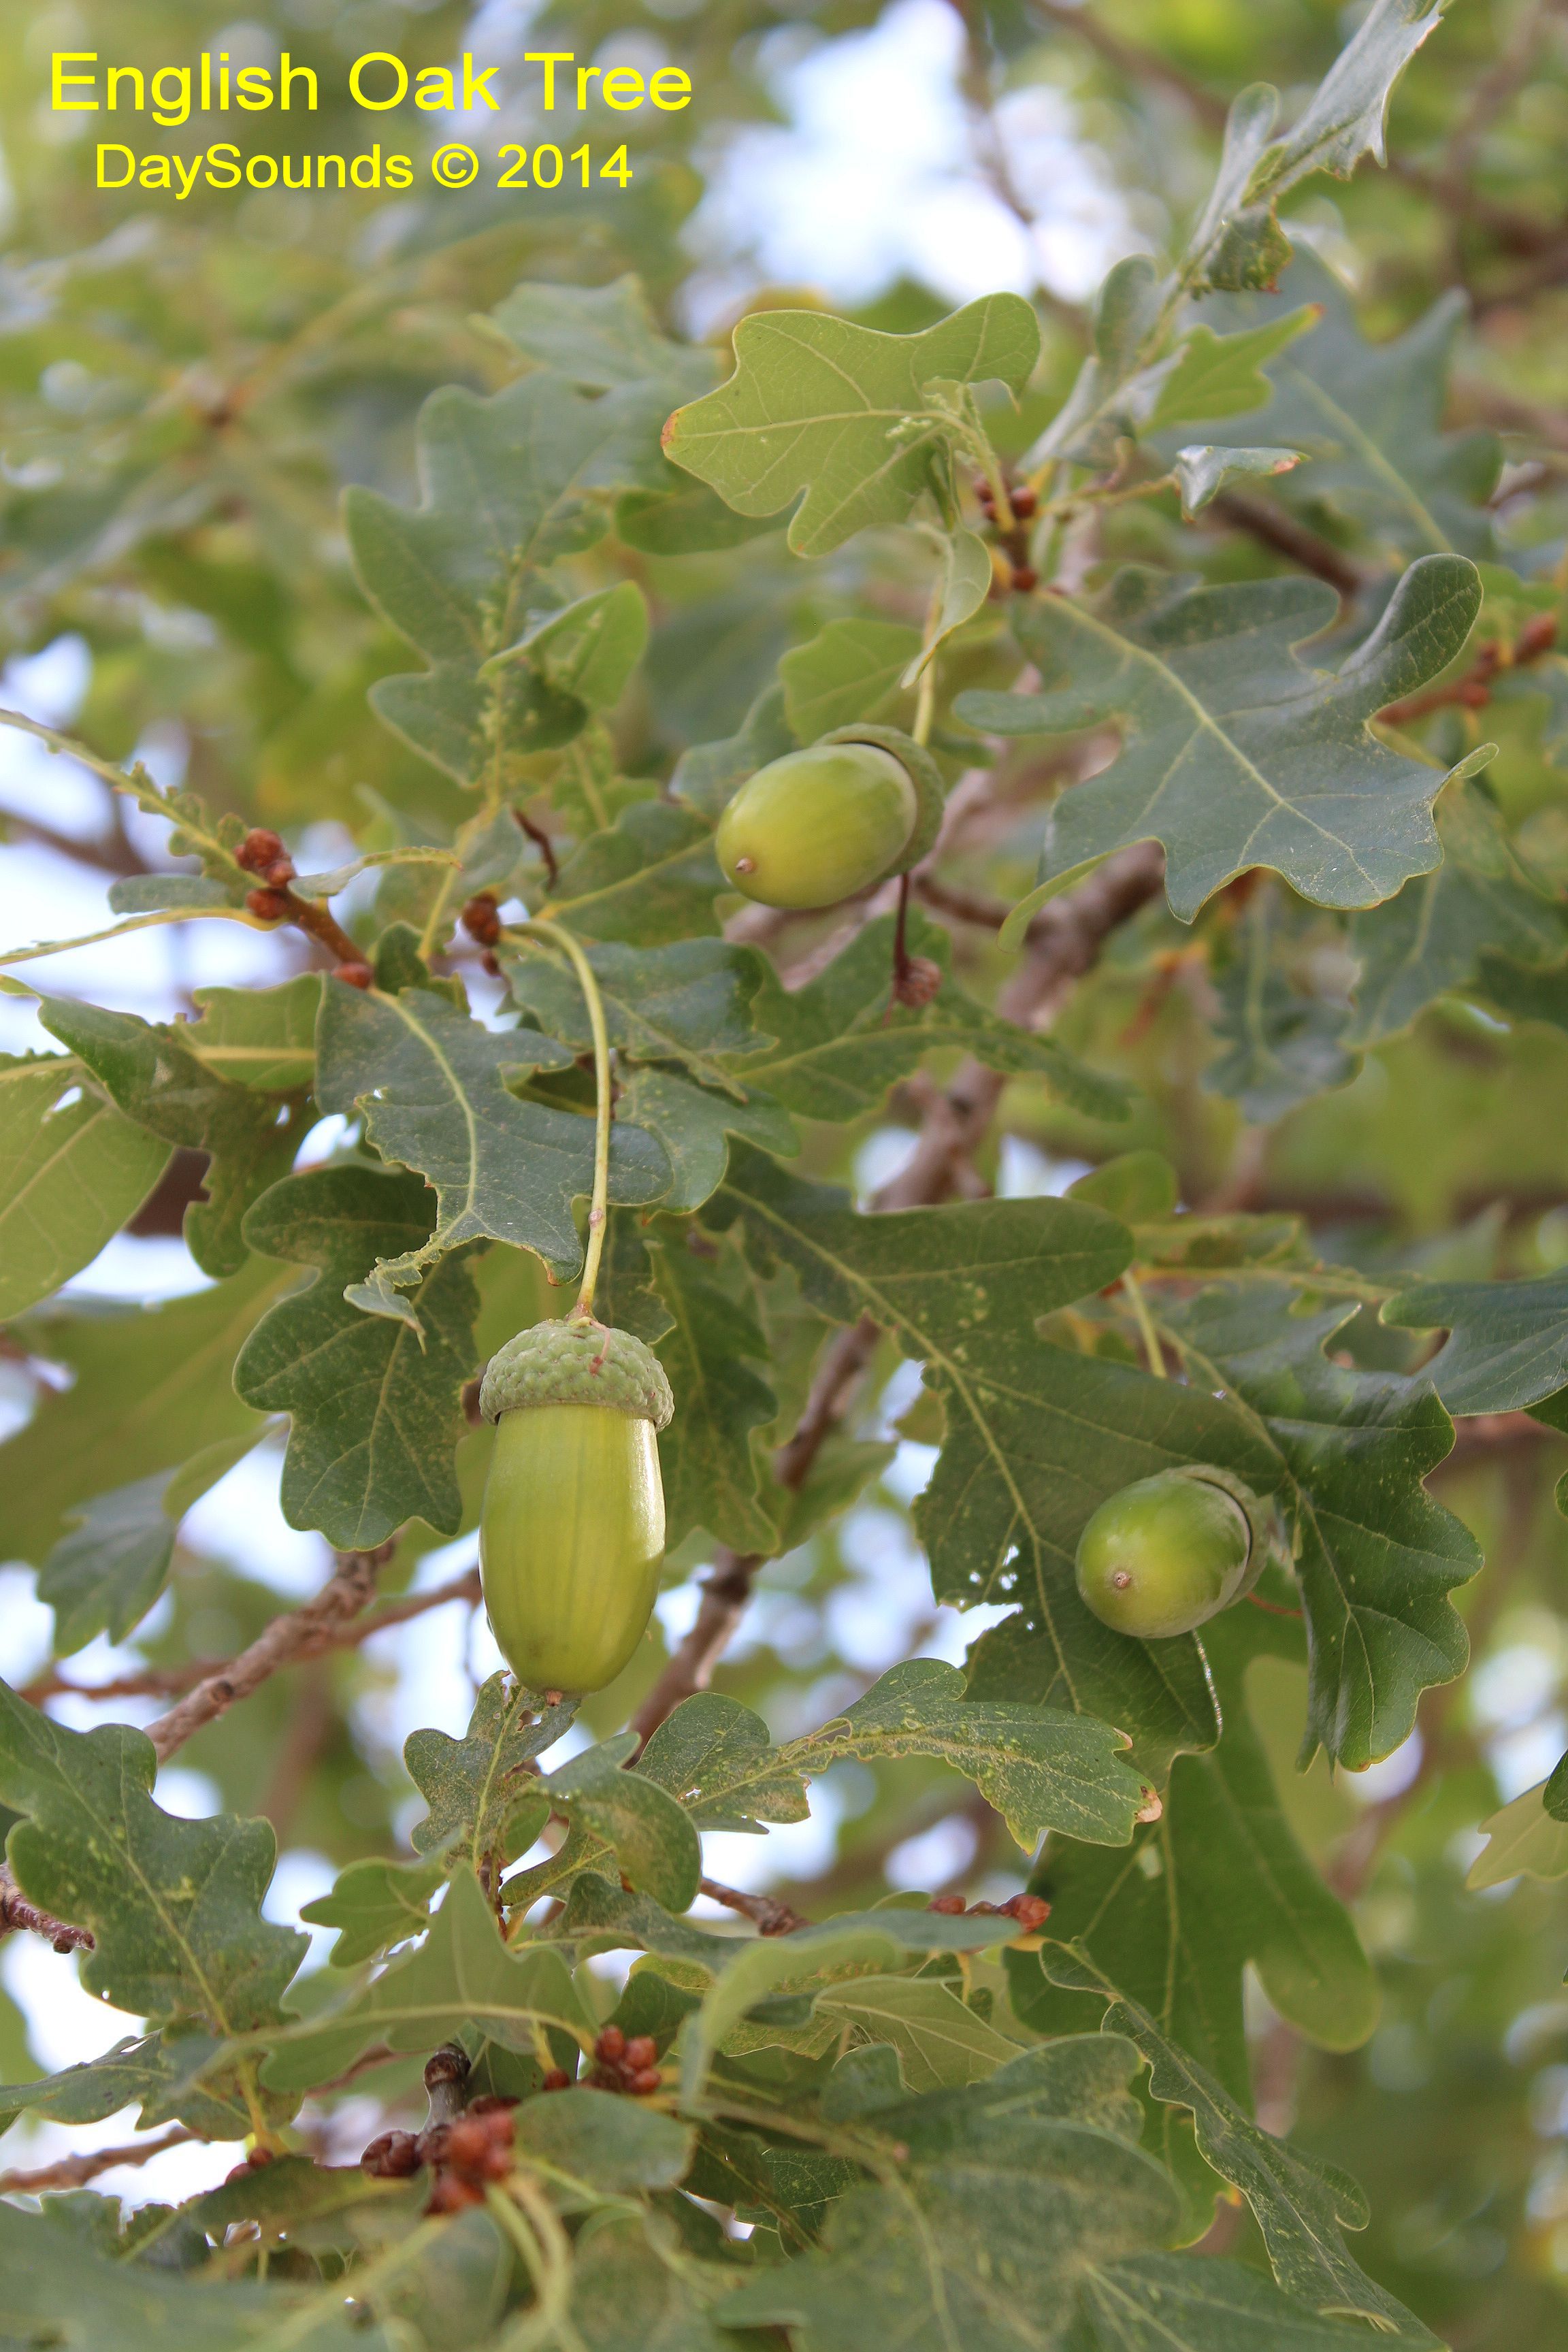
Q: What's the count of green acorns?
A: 3